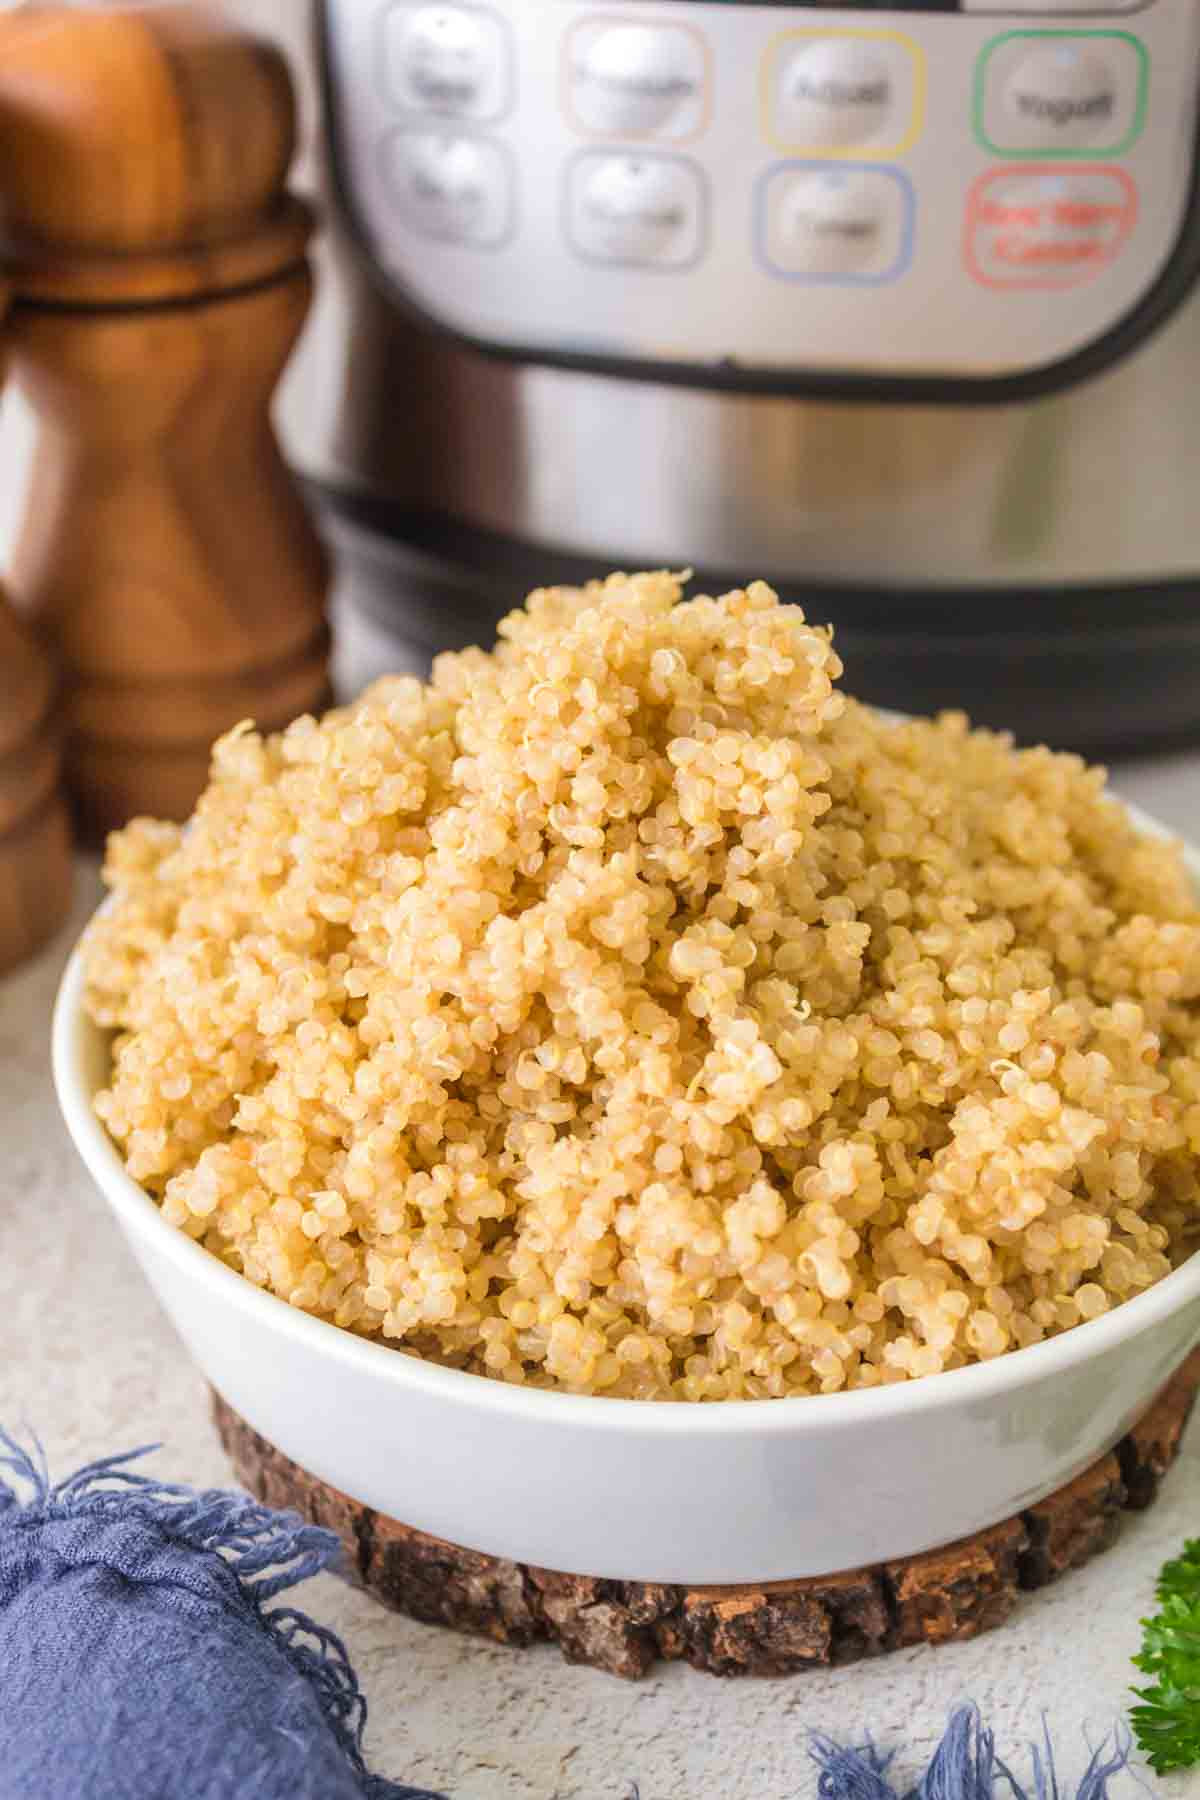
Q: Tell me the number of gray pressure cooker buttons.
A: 3